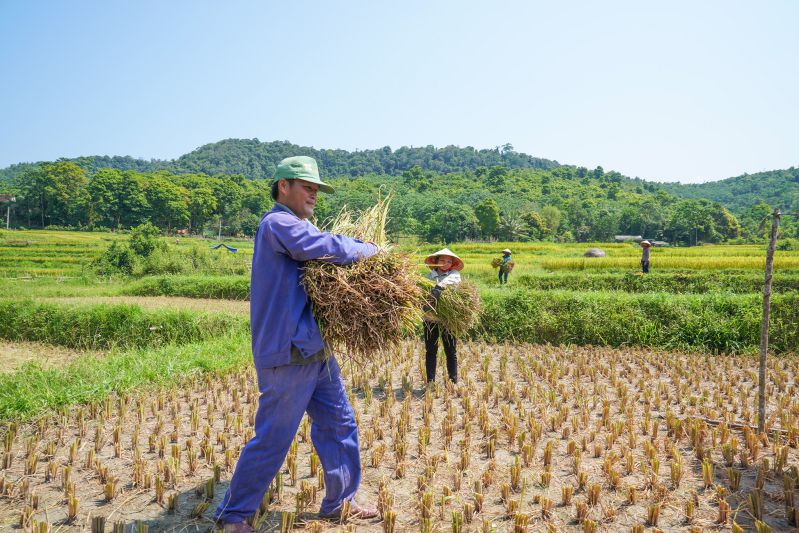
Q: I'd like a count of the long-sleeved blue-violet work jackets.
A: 1